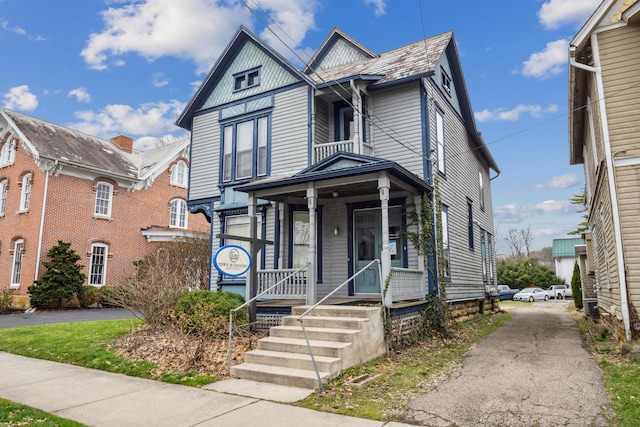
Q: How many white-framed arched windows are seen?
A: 8